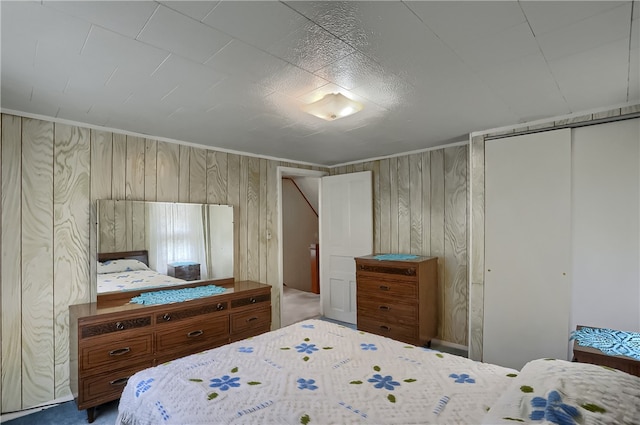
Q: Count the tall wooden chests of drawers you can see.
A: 1